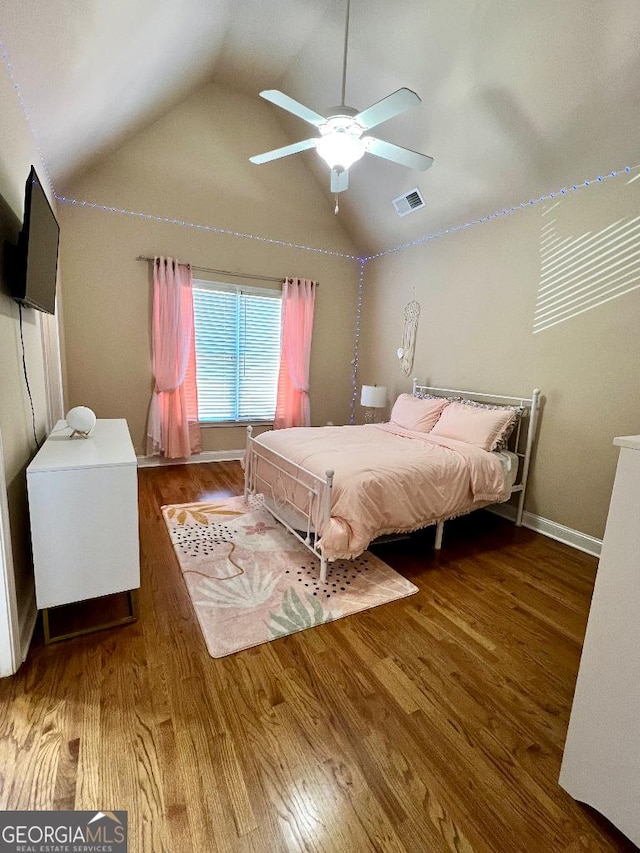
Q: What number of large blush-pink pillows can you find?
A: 2